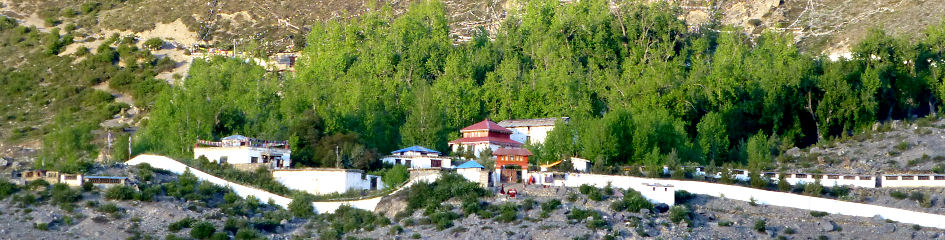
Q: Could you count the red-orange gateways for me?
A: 1